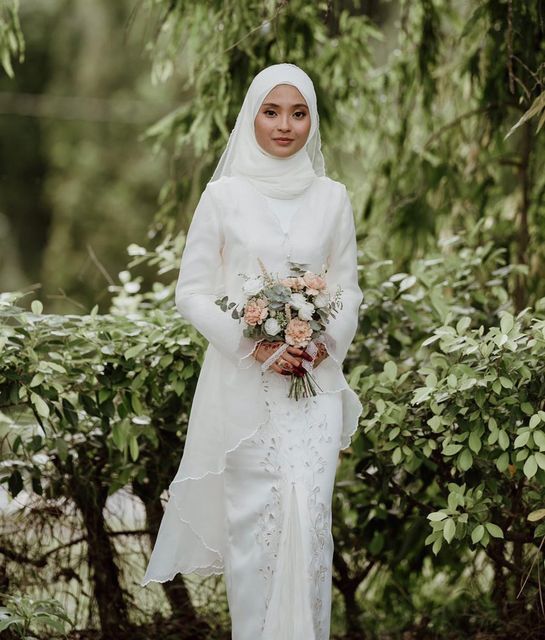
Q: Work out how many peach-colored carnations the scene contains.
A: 4